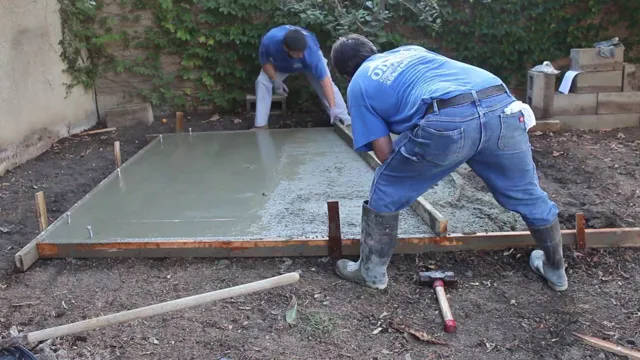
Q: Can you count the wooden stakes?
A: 5